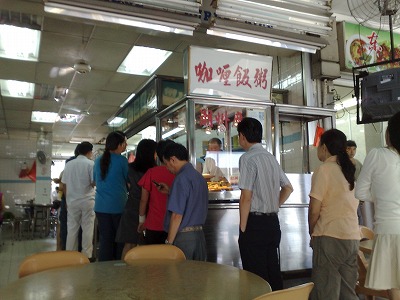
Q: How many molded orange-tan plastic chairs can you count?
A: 4